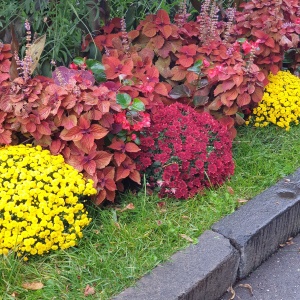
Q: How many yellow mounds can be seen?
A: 2